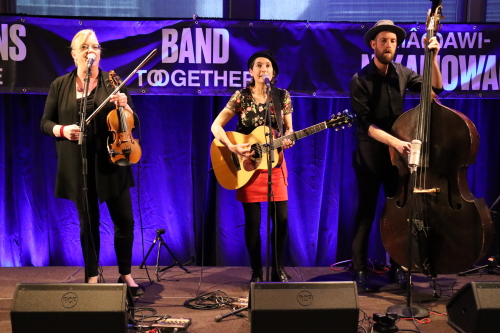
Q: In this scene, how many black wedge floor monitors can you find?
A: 3